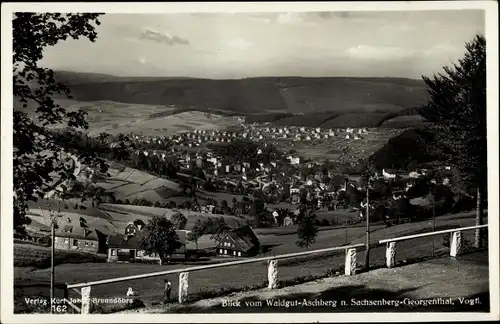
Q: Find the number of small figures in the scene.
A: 2